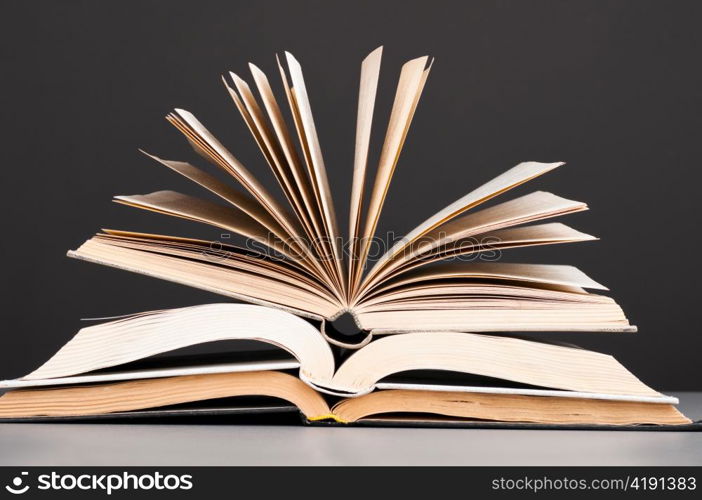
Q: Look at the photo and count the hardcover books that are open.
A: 3